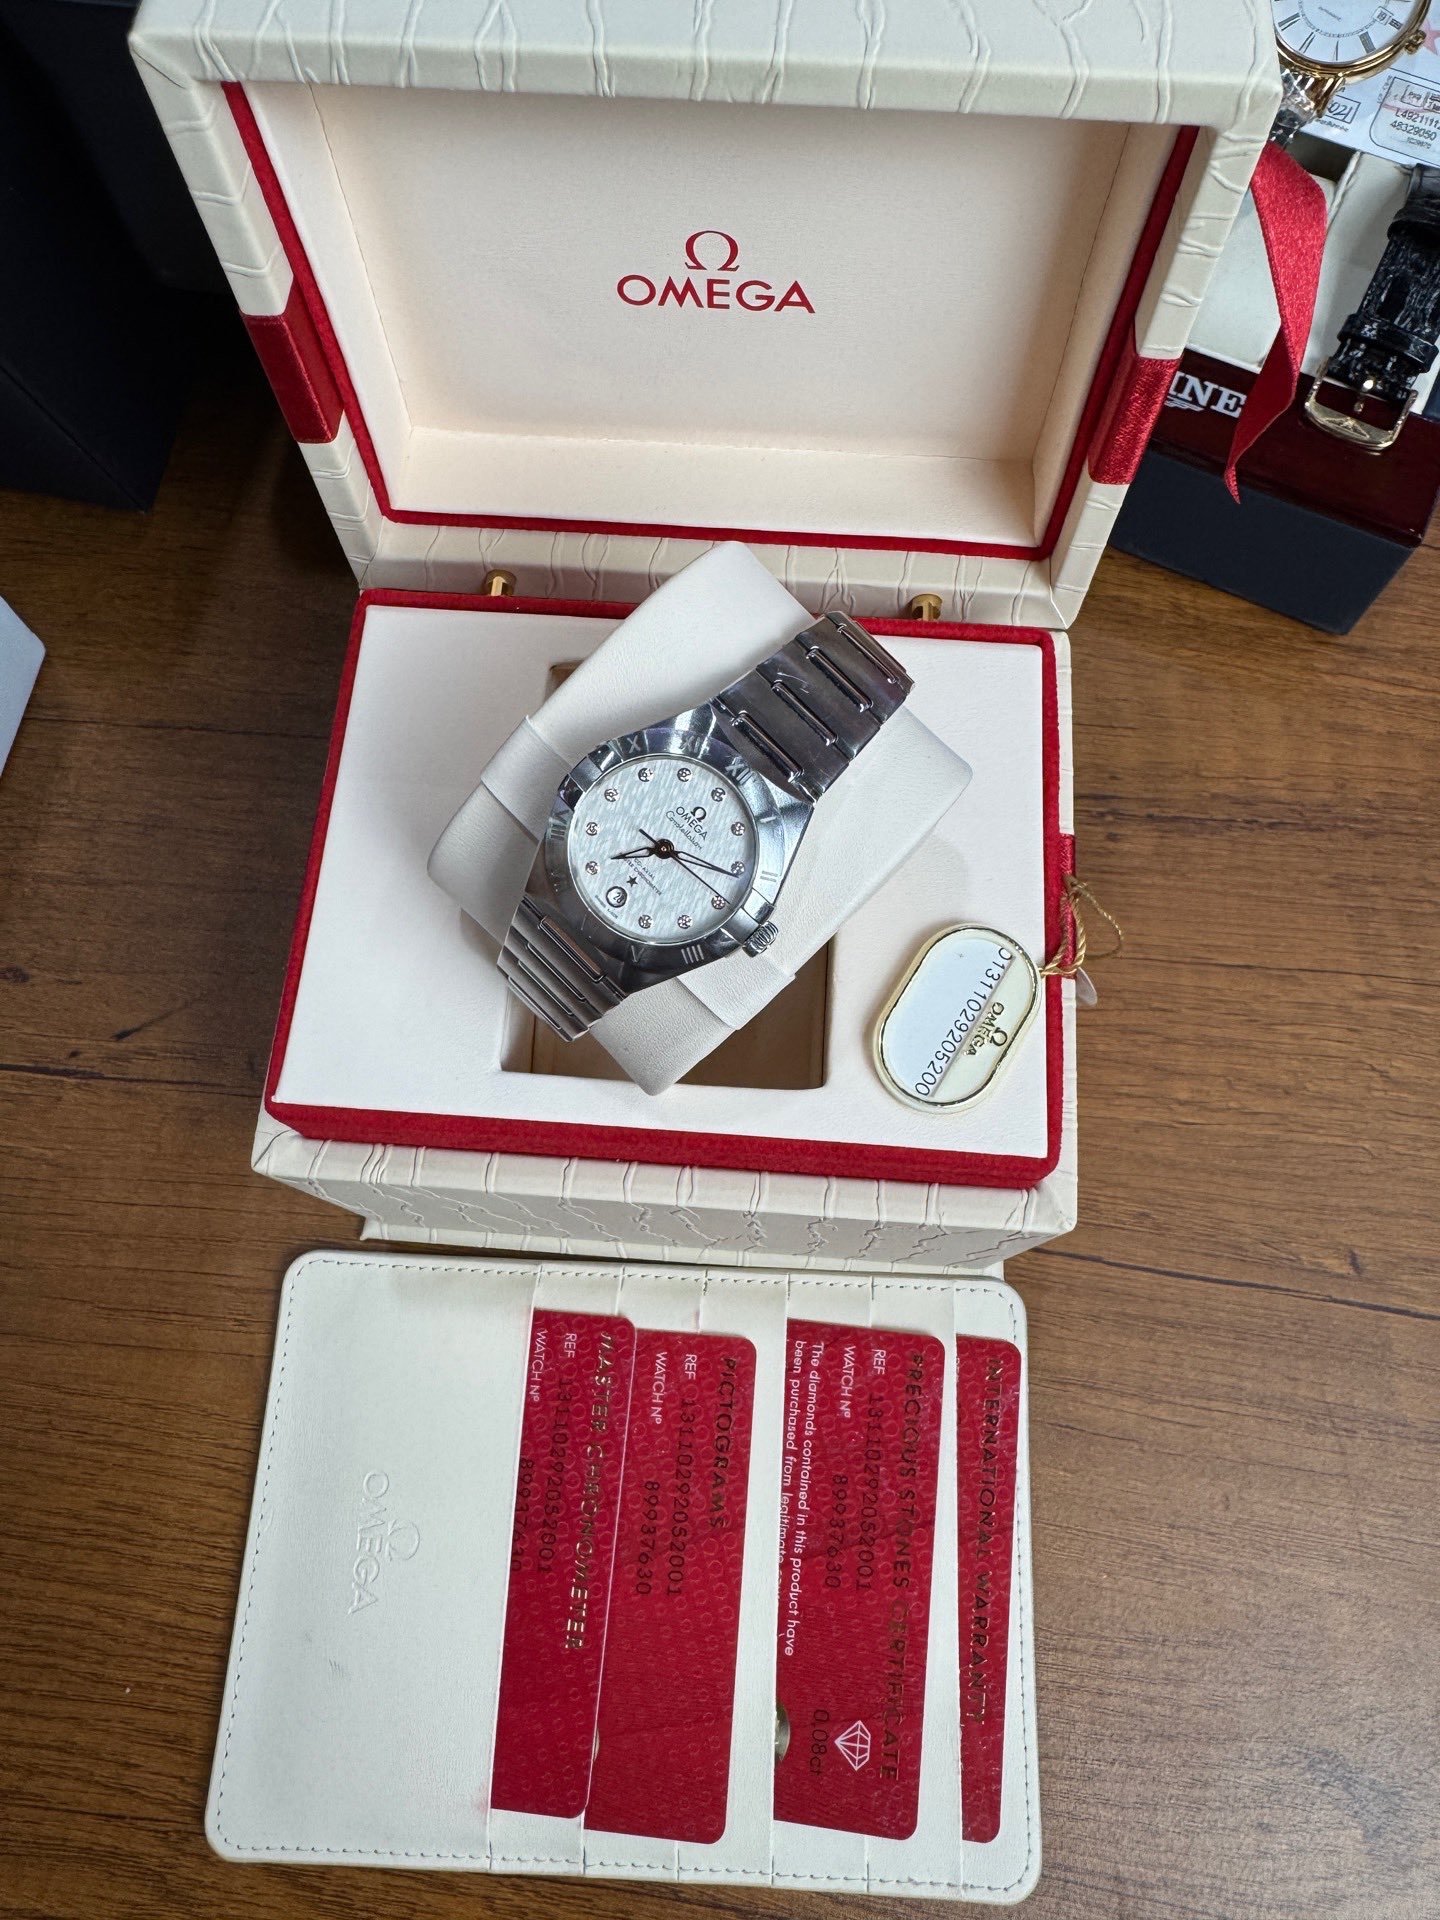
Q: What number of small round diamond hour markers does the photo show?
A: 11